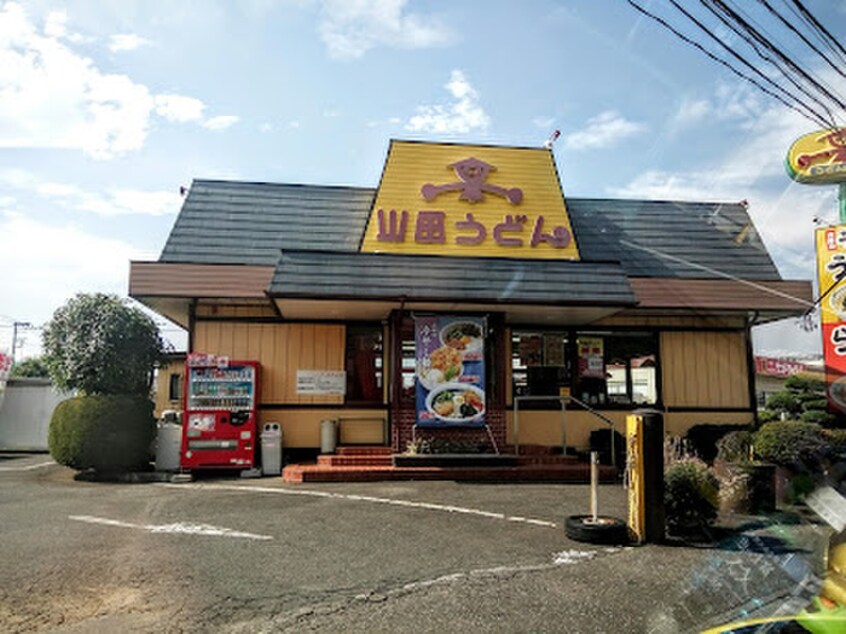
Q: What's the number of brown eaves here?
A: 2